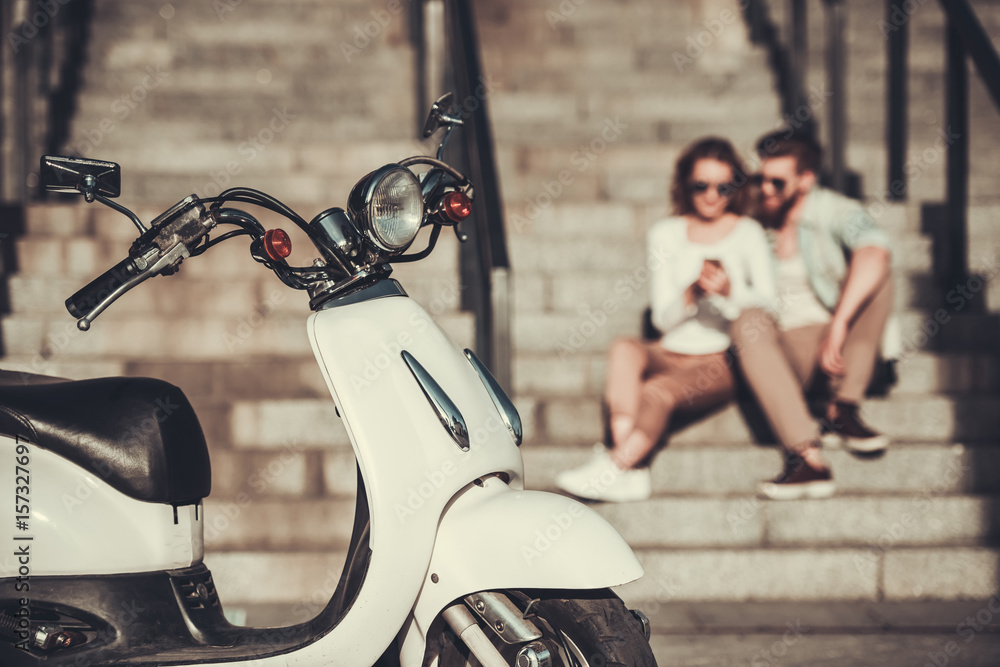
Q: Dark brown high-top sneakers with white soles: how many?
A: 2